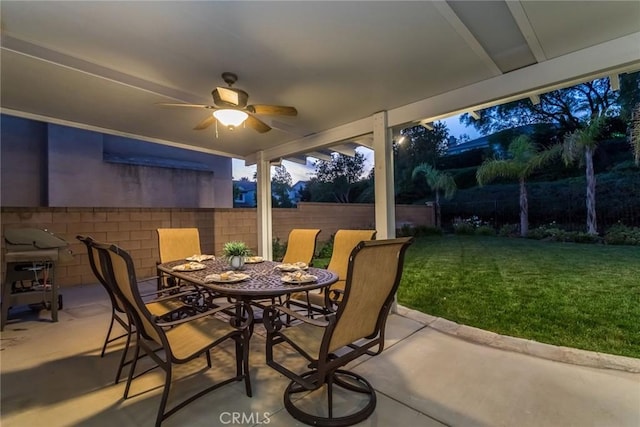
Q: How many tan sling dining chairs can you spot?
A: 6